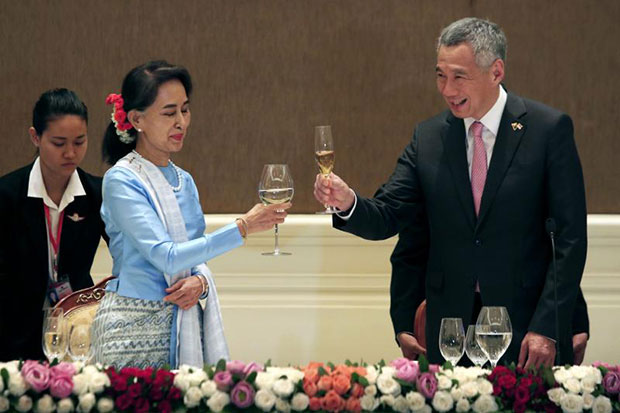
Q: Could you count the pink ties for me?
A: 1